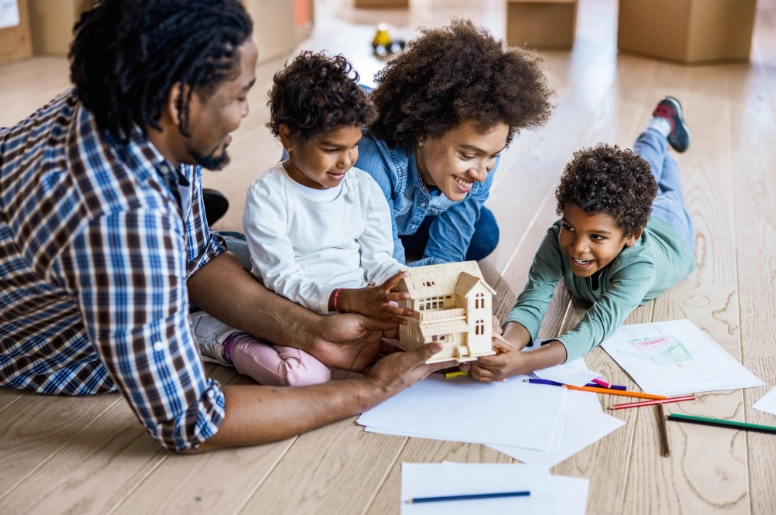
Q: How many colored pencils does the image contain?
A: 8